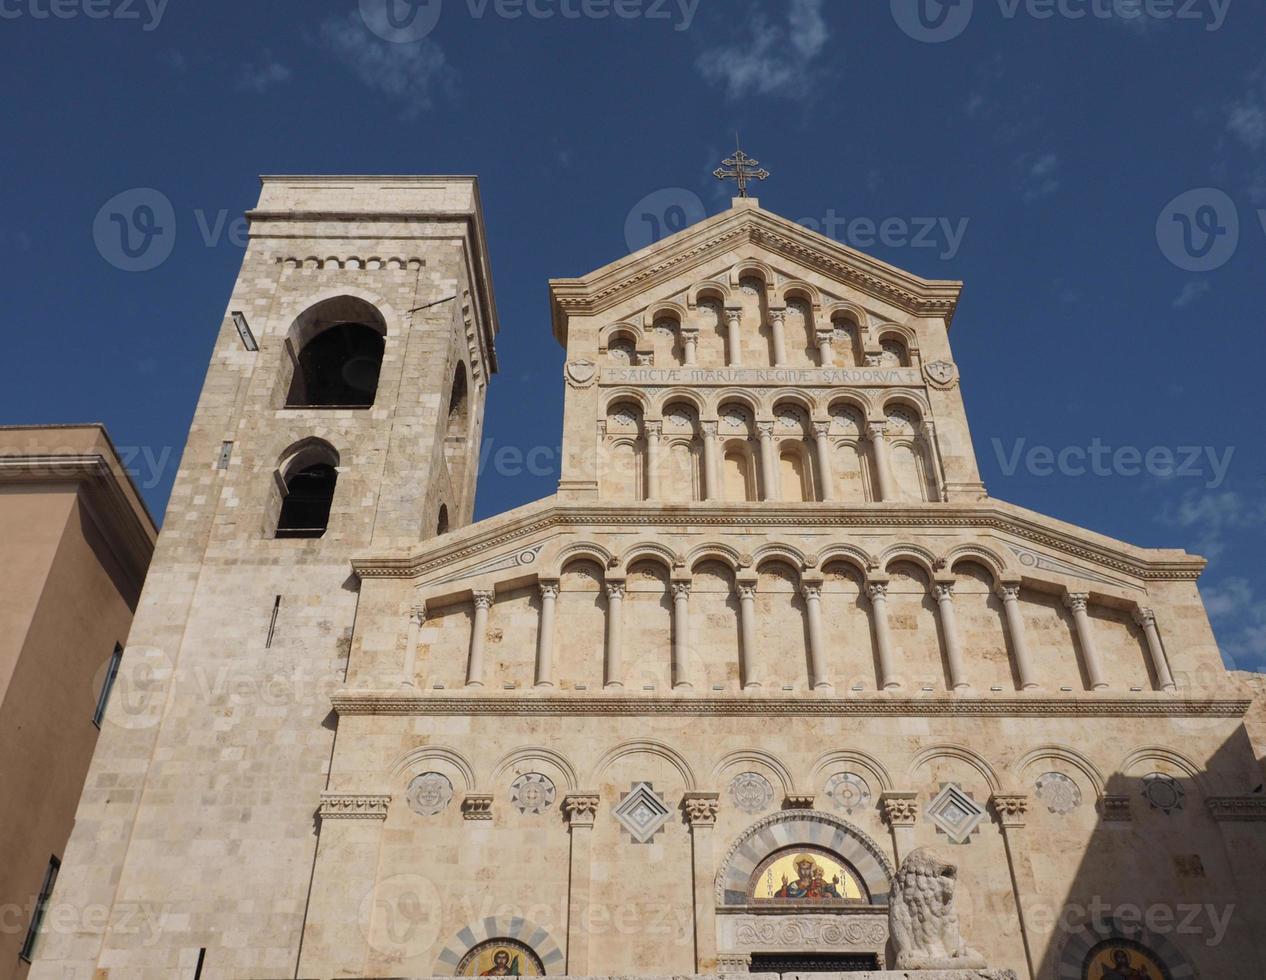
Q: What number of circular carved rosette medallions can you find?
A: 6